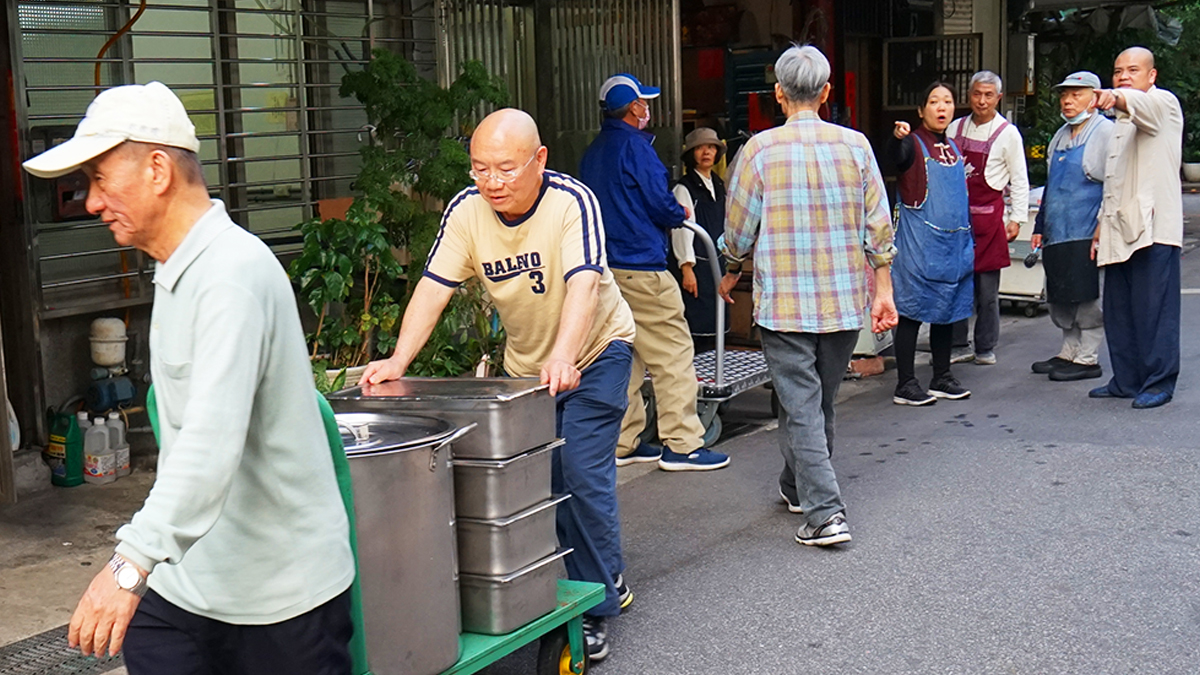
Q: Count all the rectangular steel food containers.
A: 4